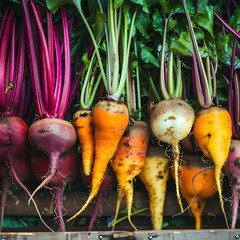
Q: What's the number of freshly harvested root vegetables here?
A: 13